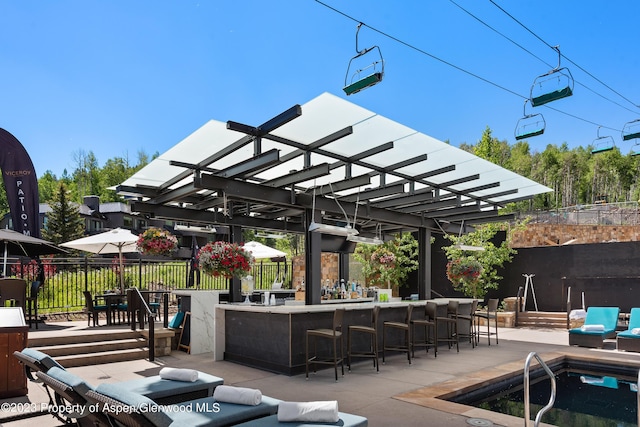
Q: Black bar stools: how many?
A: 7